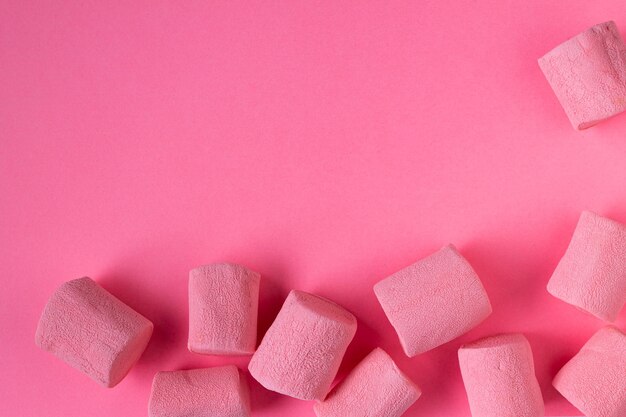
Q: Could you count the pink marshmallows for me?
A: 10